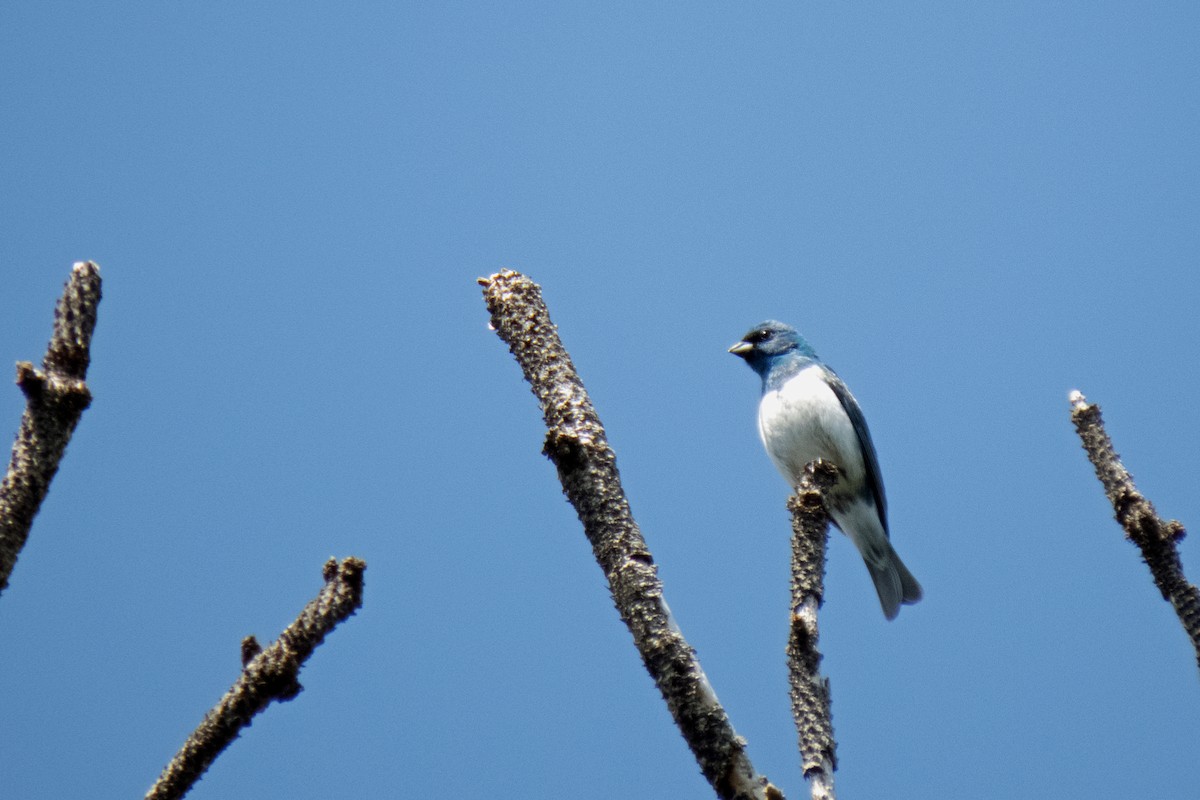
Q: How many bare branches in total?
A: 5